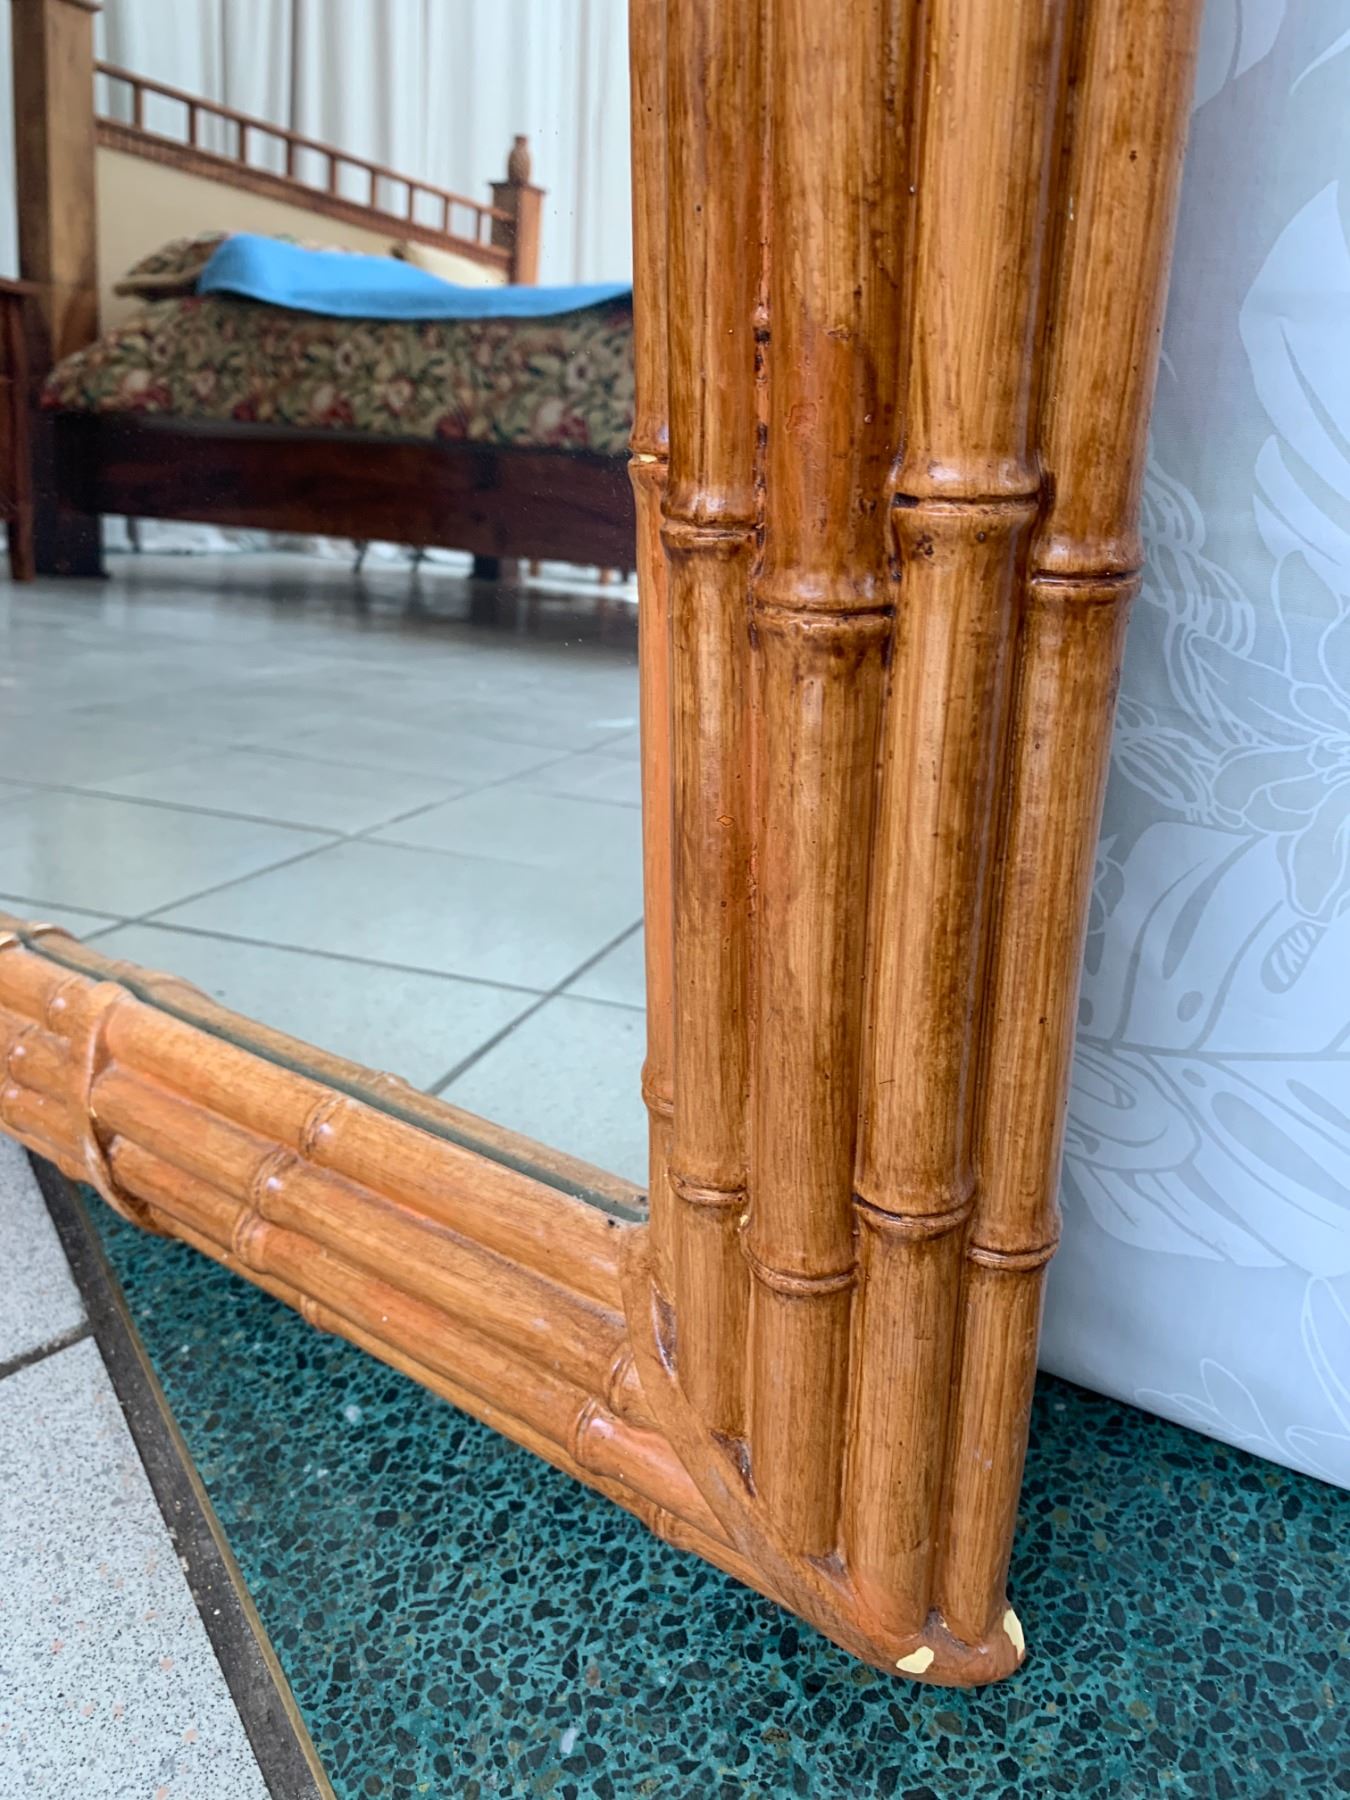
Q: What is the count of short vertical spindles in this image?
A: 9